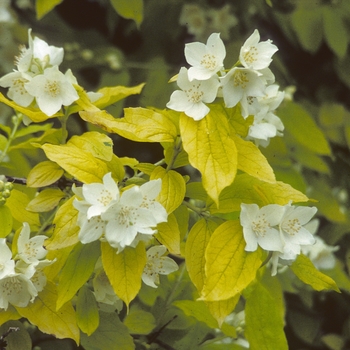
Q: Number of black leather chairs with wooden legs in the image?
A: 0